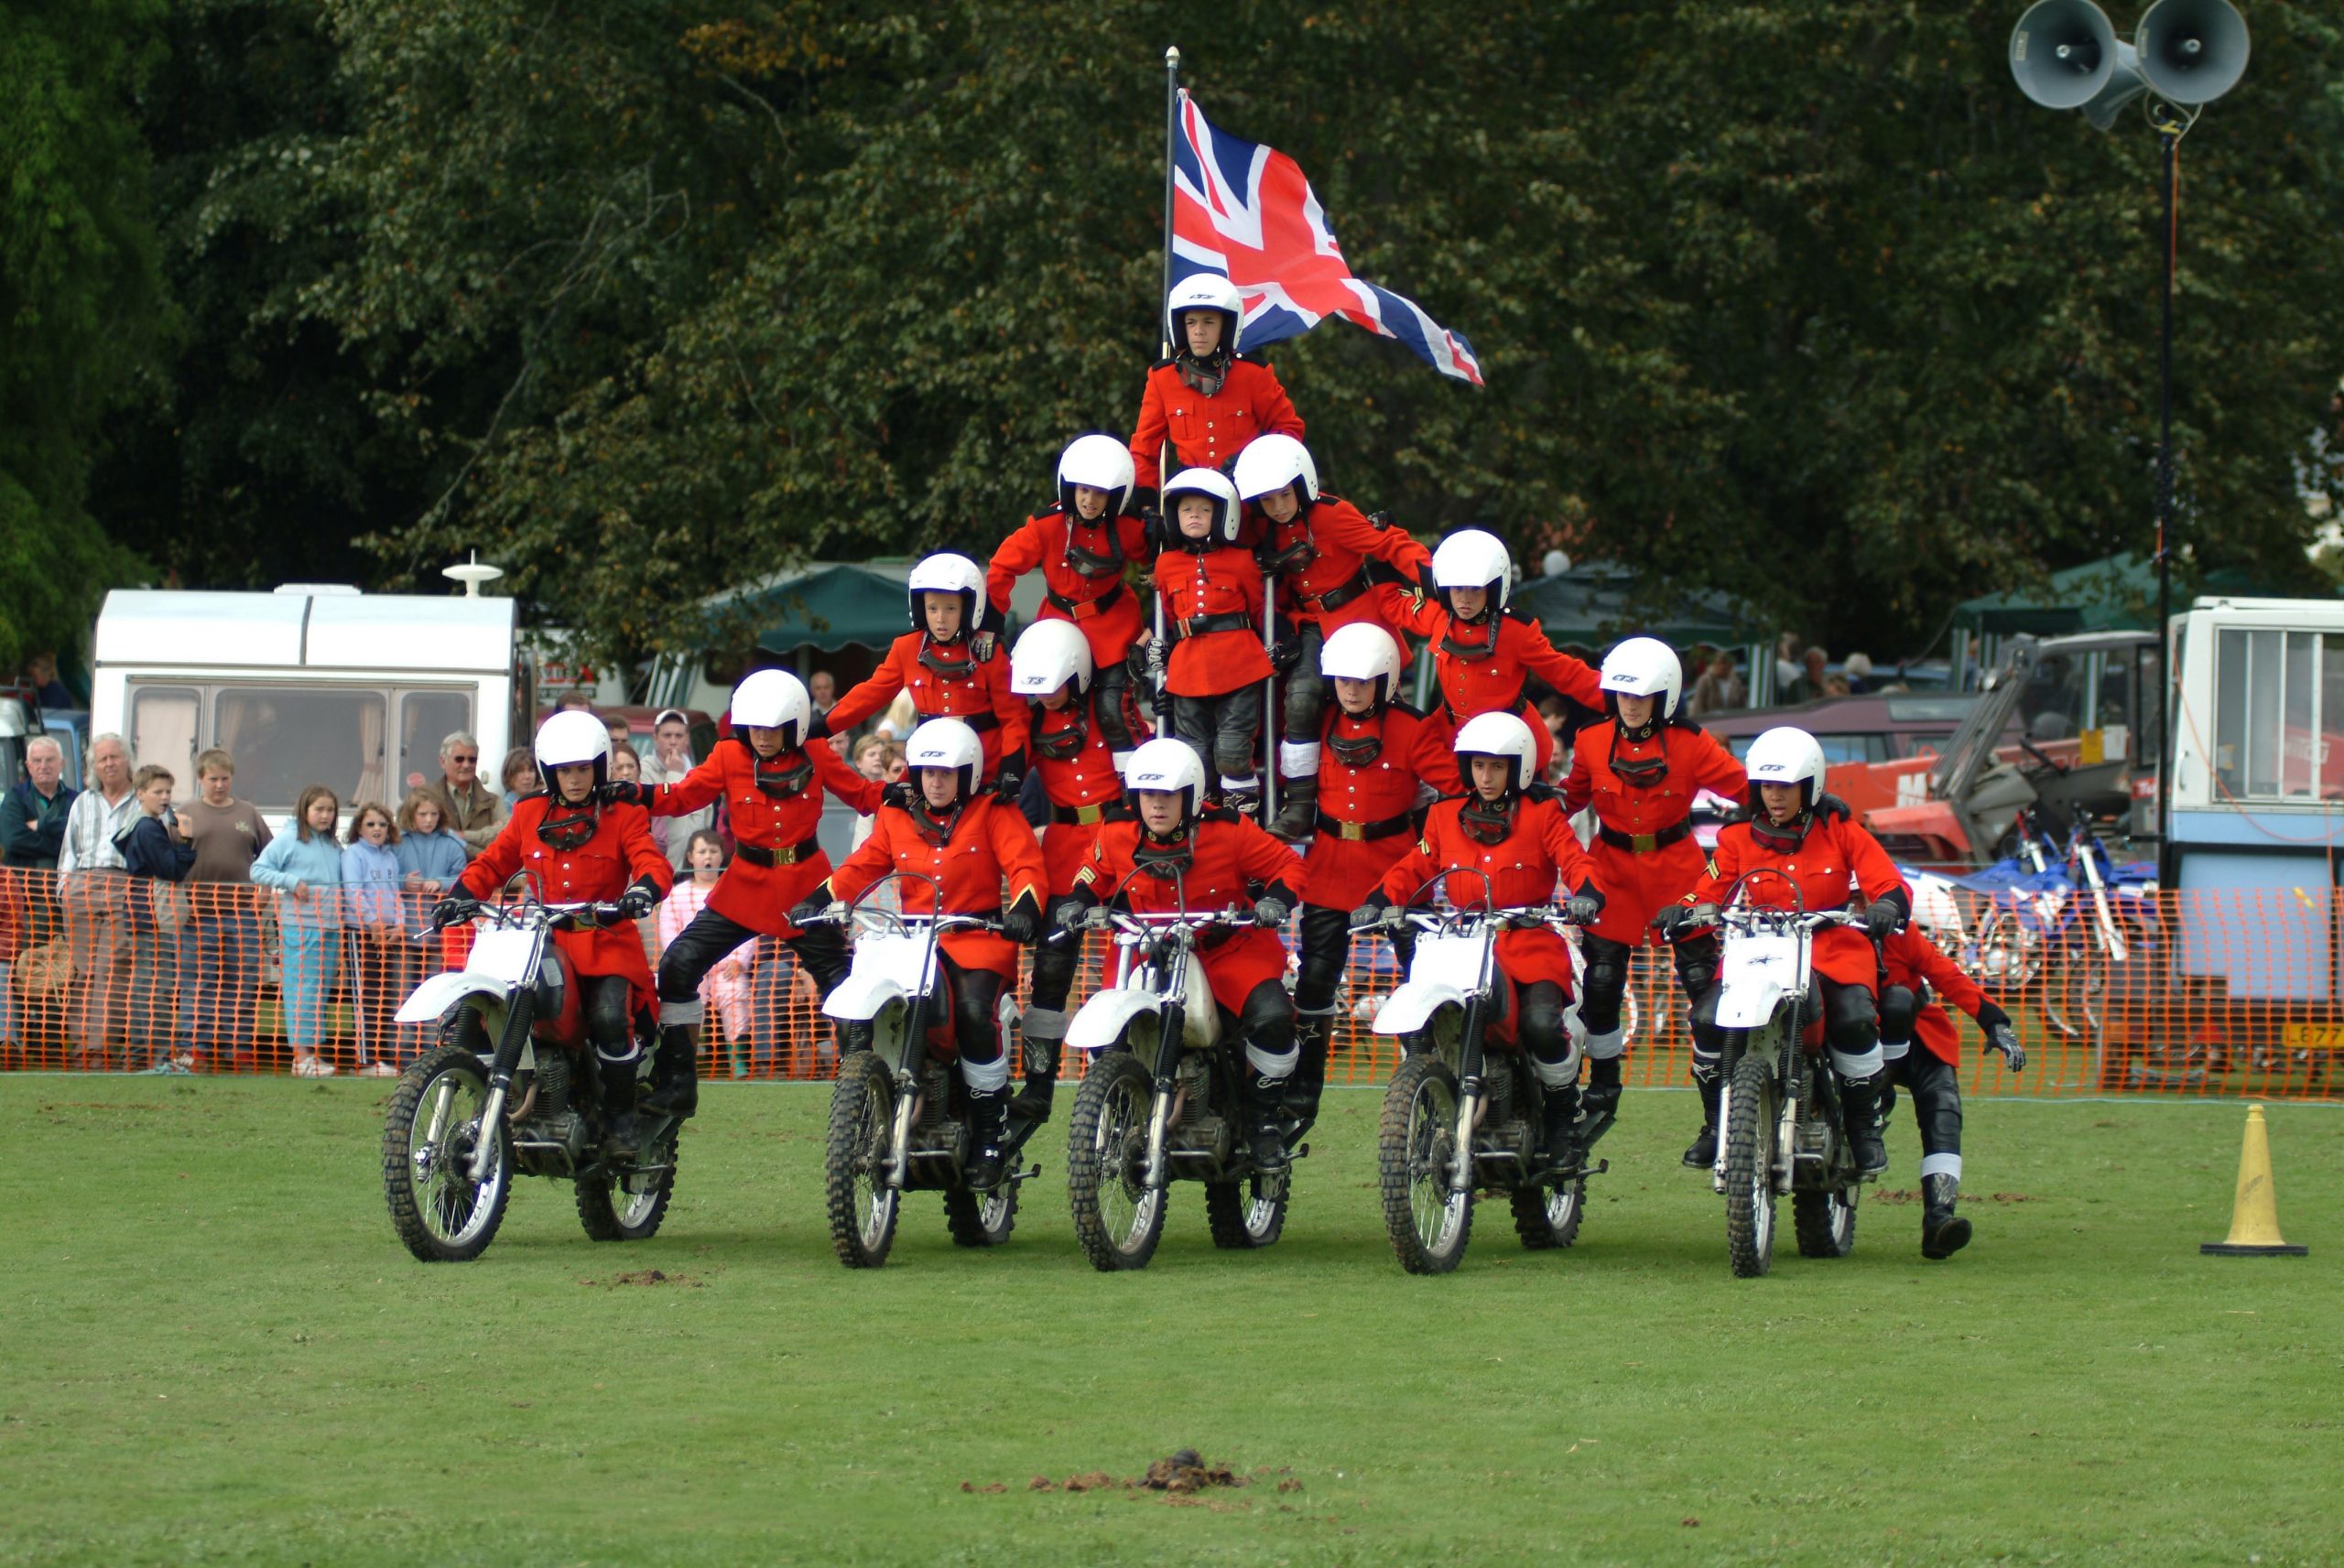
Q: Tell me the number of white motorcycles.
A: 5